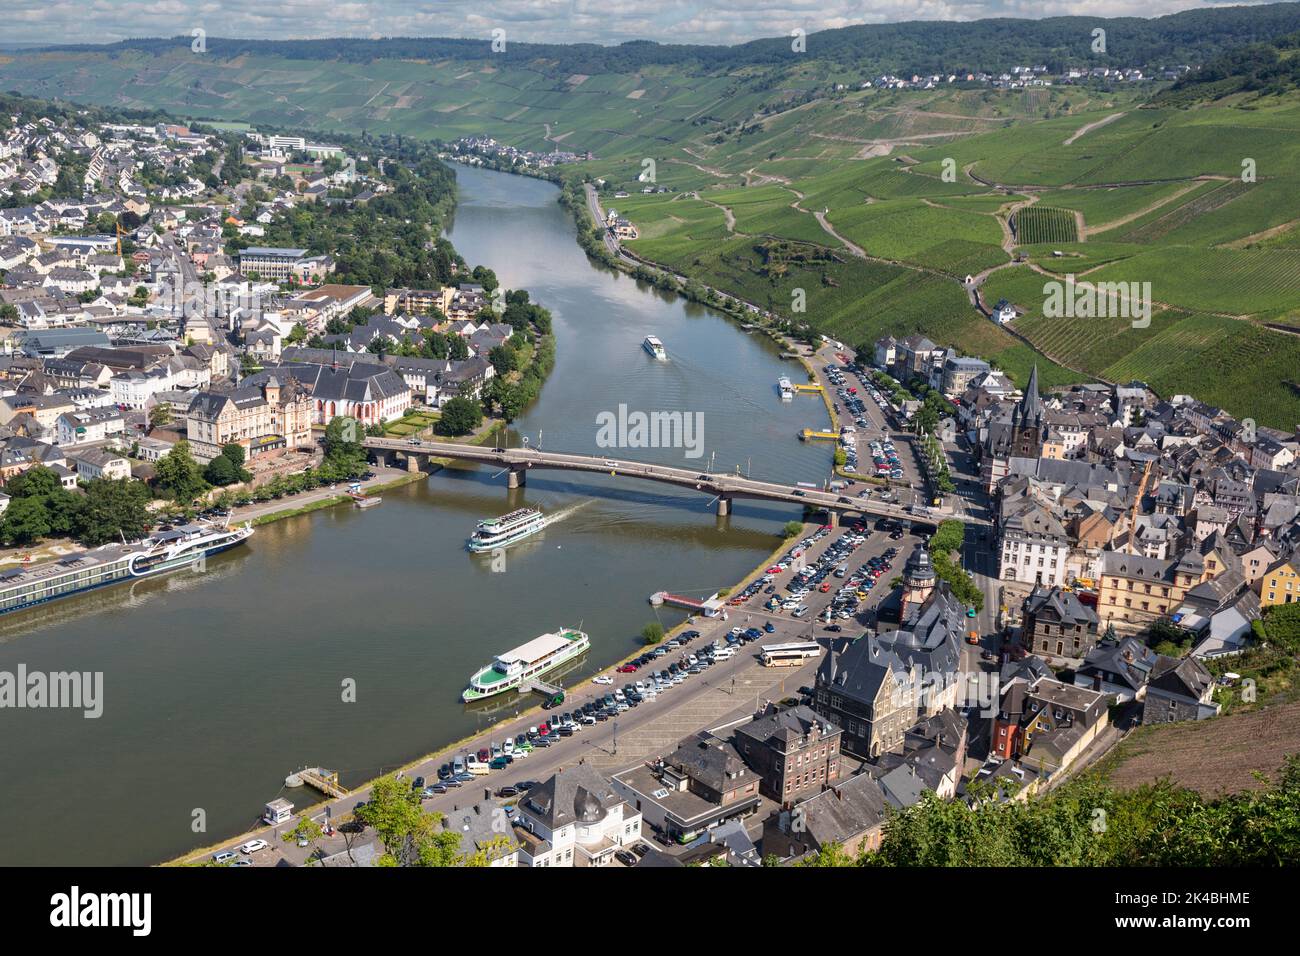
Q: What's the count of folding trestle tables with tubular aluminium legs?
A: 0